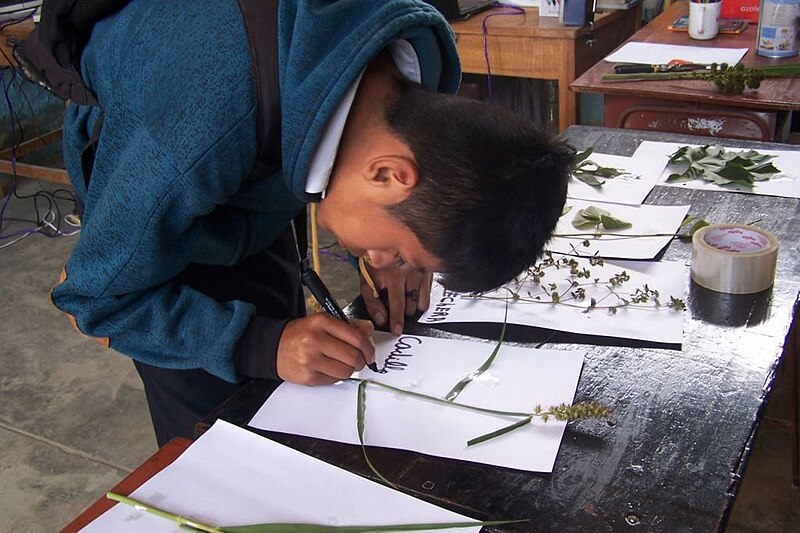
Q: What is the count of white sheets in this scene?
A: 7